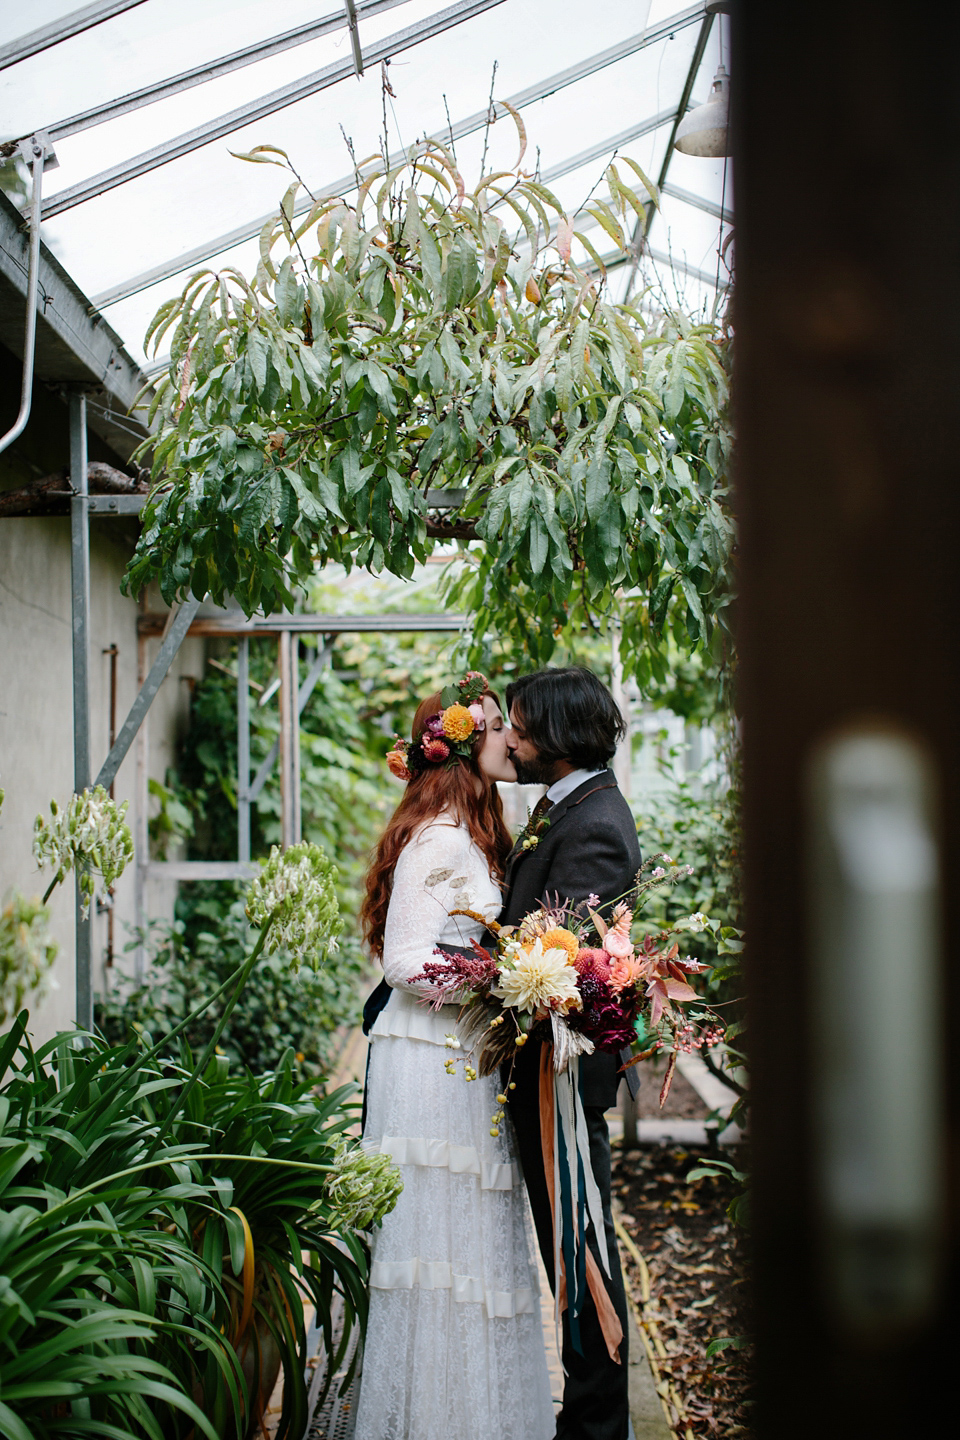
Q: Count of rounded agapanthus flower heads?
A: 4